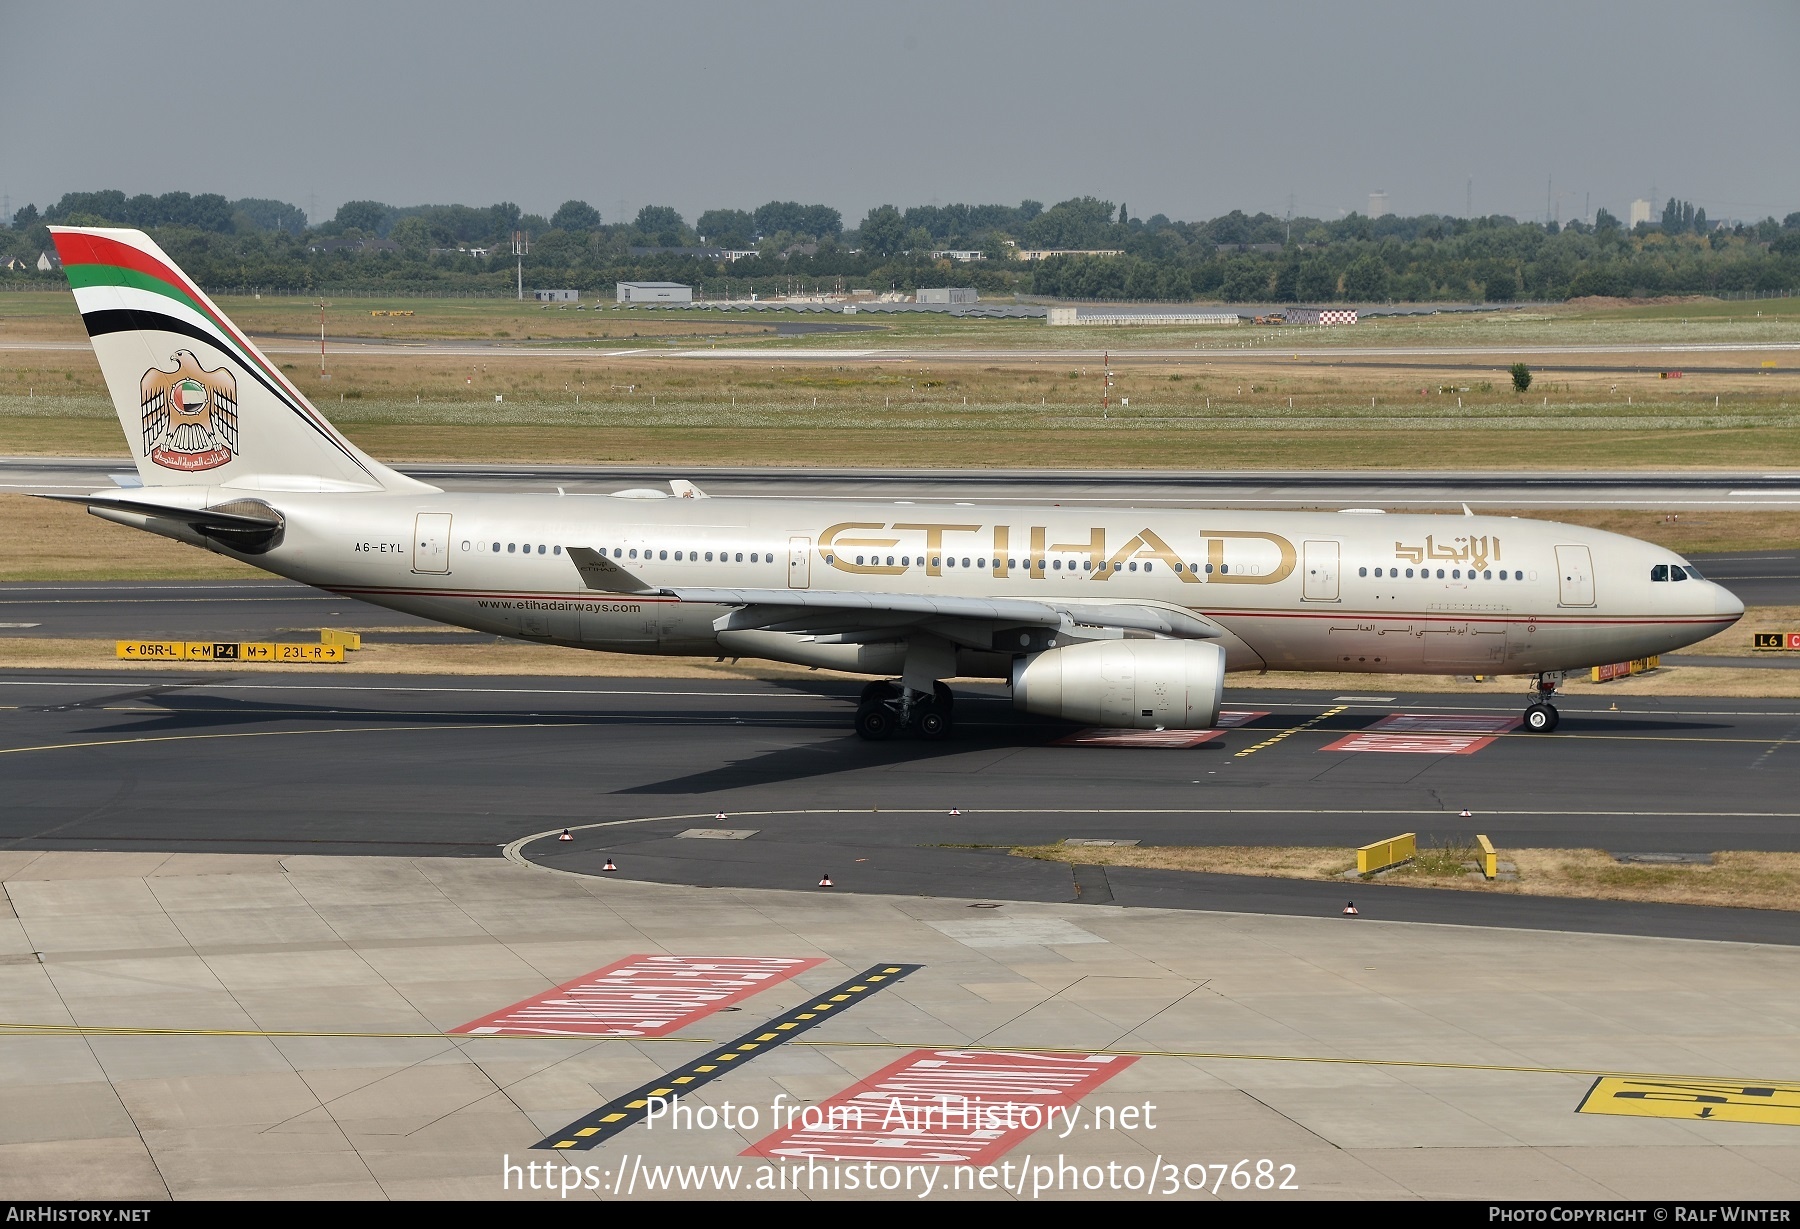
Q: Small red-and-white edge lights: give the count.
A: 7